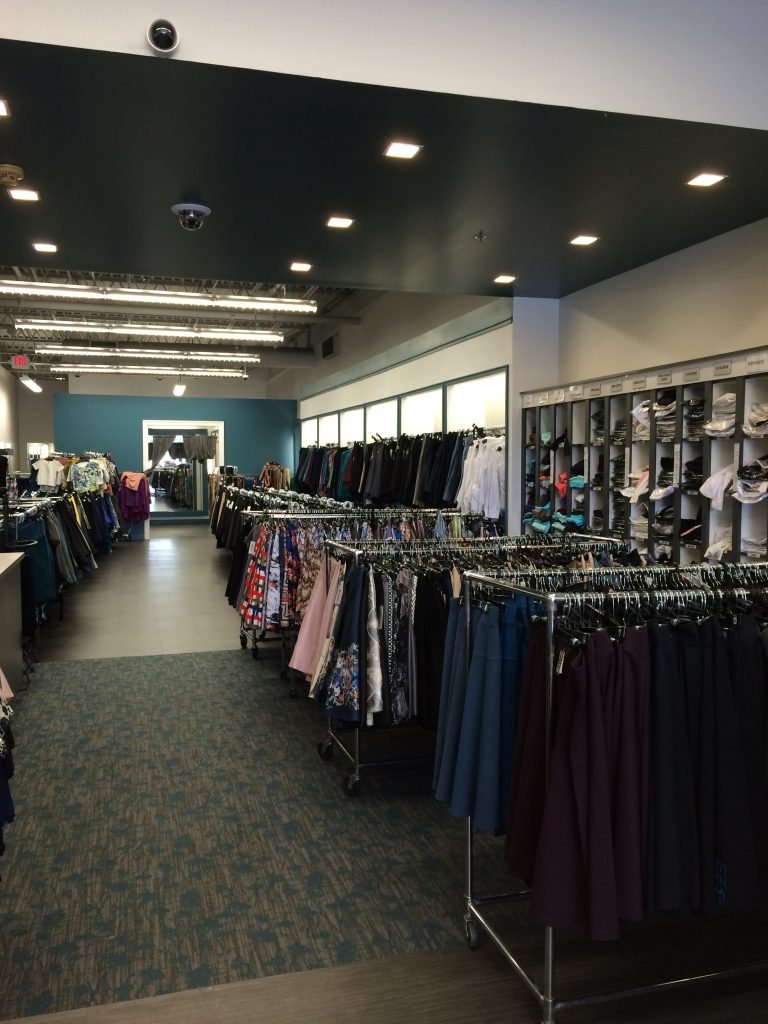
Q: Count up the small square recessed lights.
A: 9